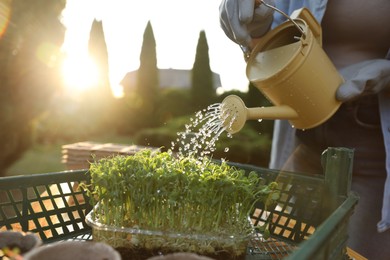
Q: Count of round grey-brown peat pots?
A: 3